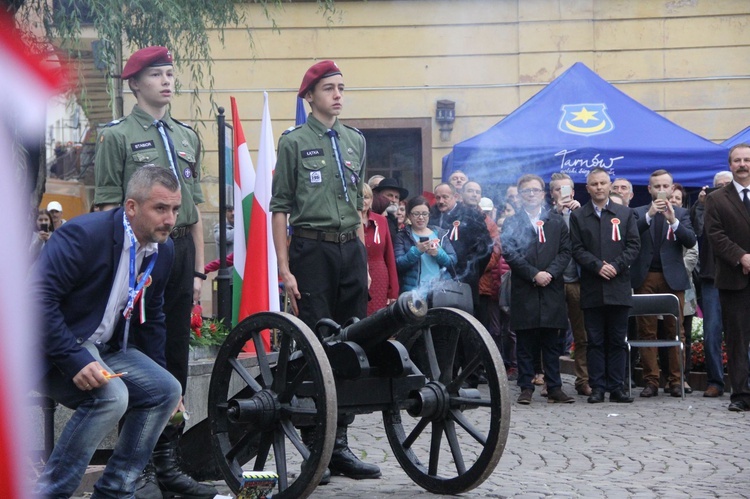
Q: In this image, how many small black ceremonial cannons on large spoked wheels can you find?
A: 1